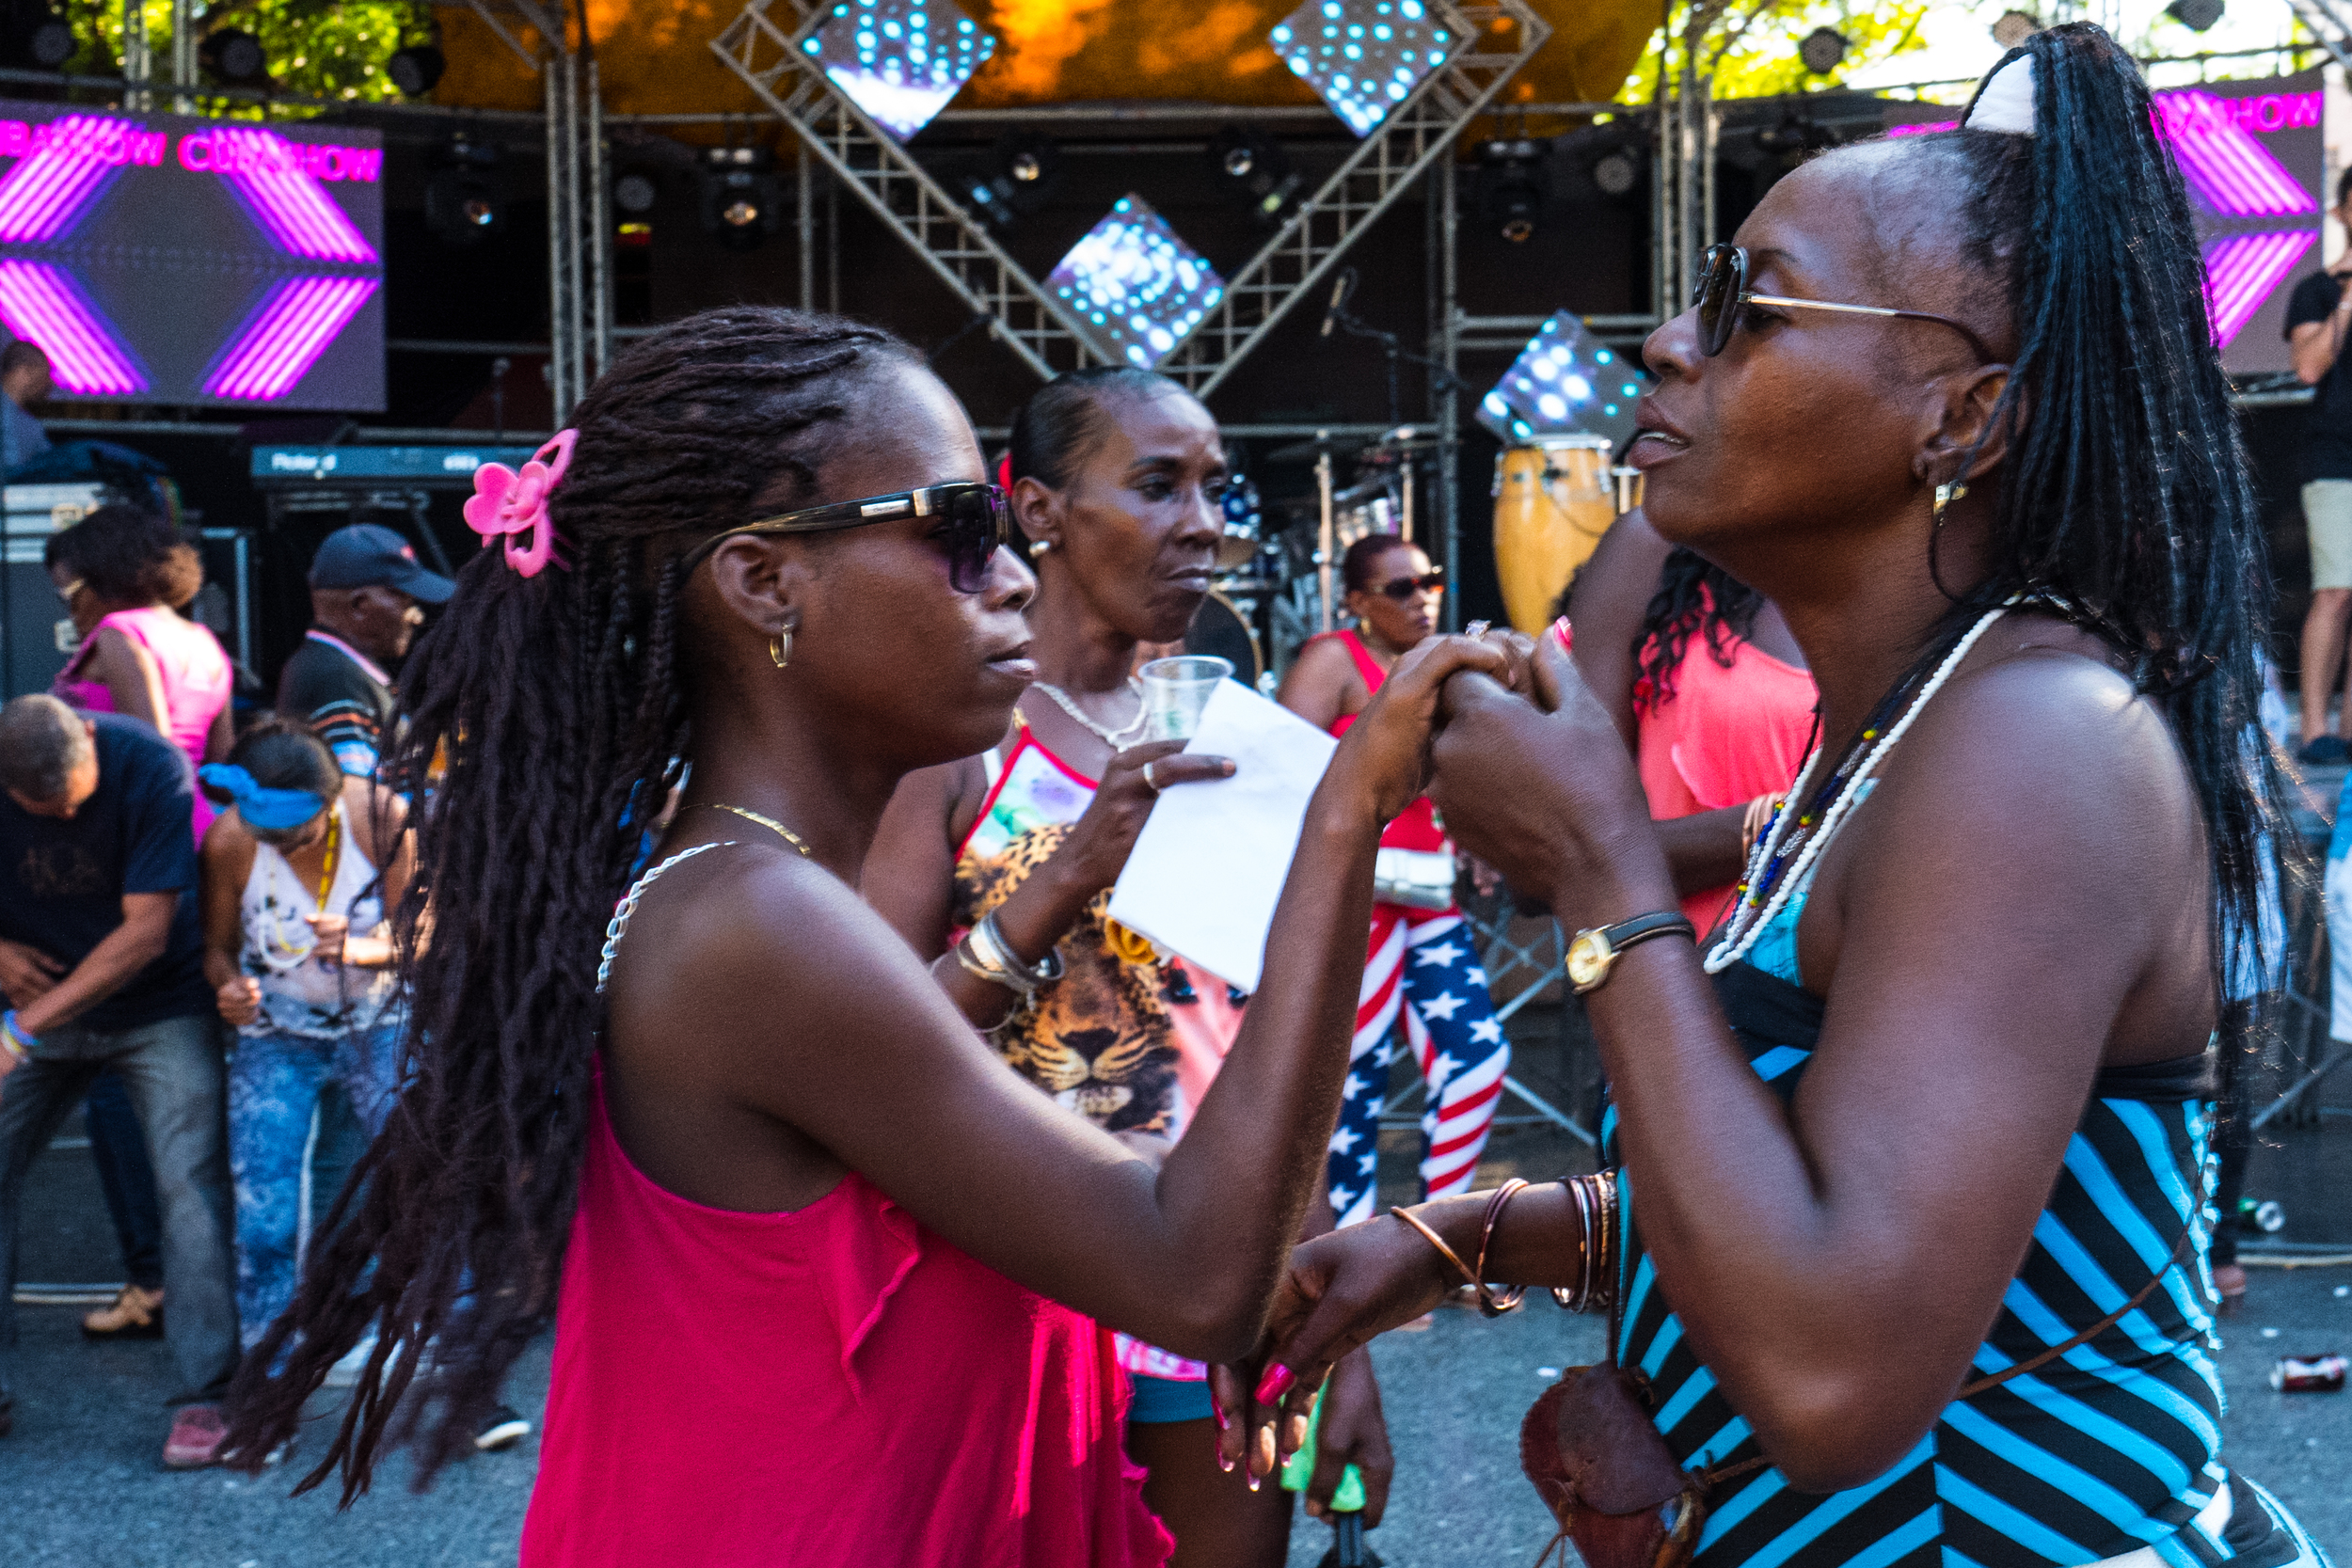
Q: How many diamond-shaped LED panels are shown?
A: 4